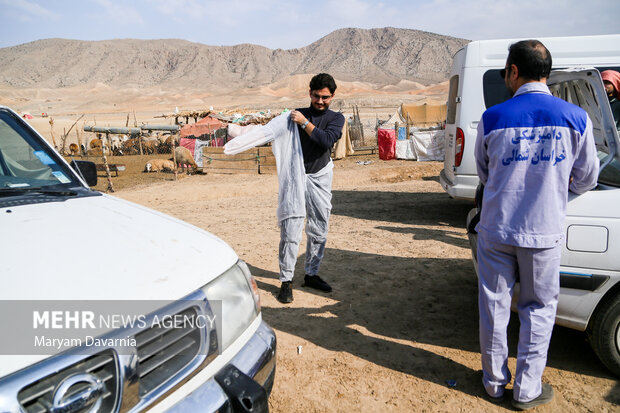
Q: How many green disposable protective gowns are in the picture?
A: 0